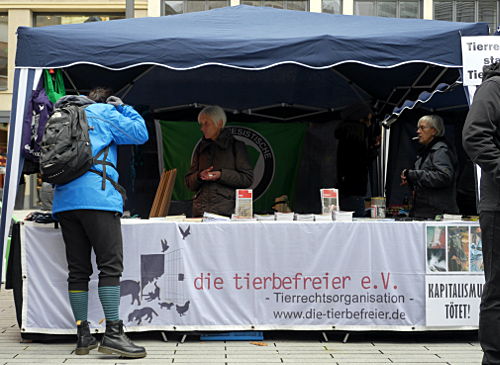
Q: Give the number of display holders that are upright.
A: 2